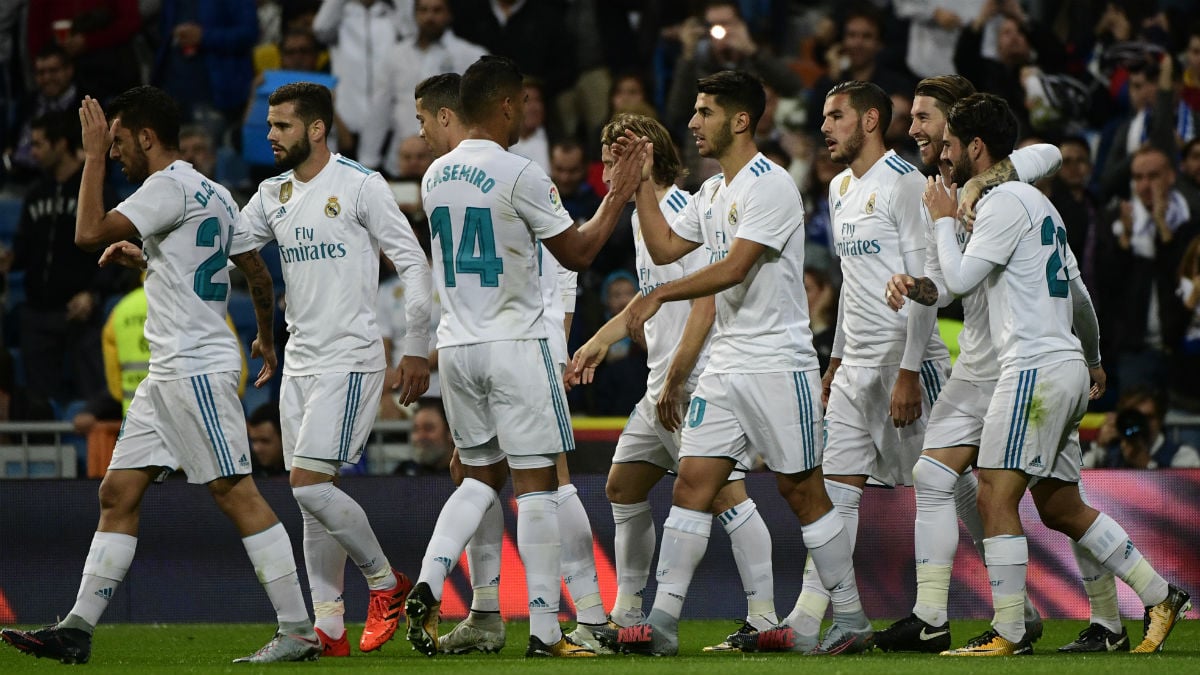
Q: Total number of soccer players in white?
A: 9